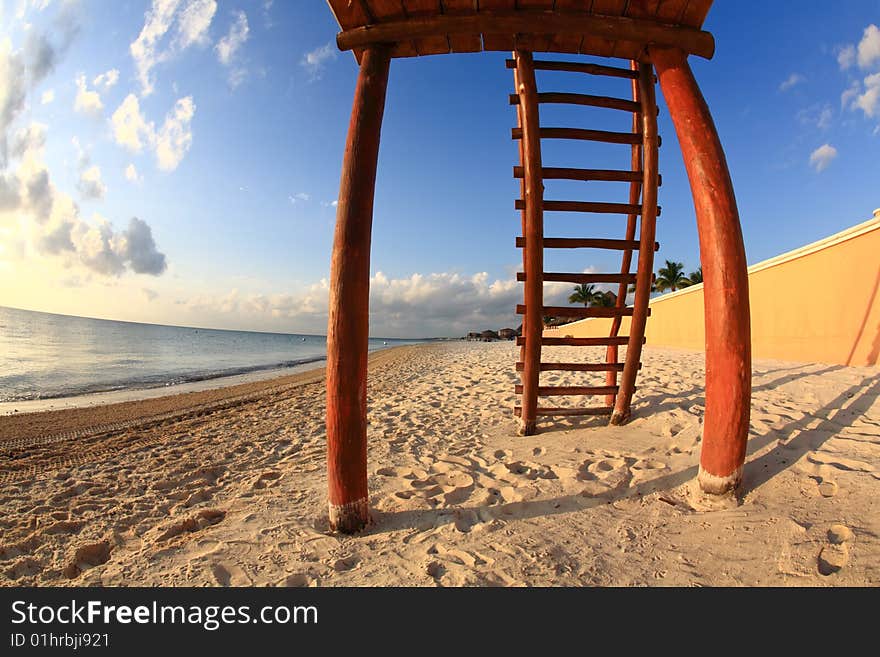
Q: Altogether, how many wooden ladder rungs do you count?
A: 12